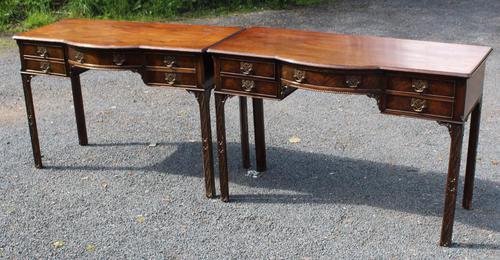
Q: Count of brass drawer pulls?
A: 12